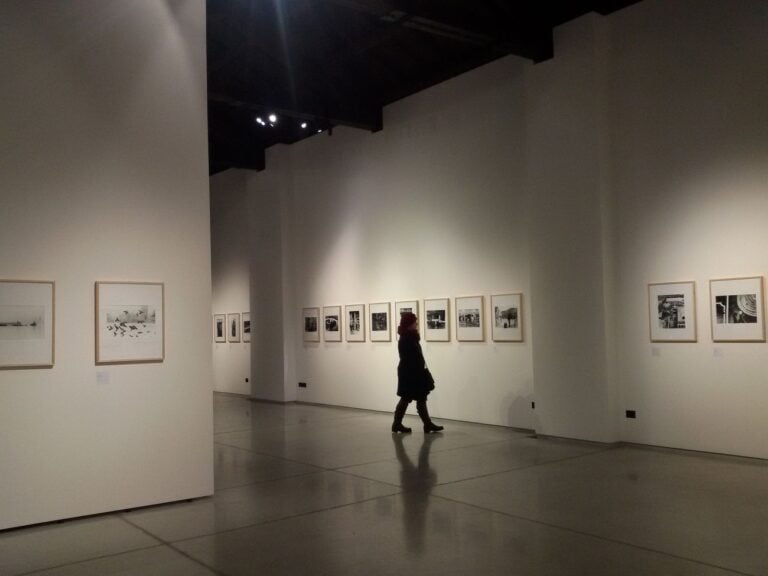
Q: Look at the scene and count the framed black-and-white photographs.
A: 15